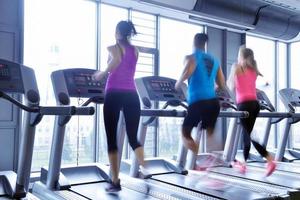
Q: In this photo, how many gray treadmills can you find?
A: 6